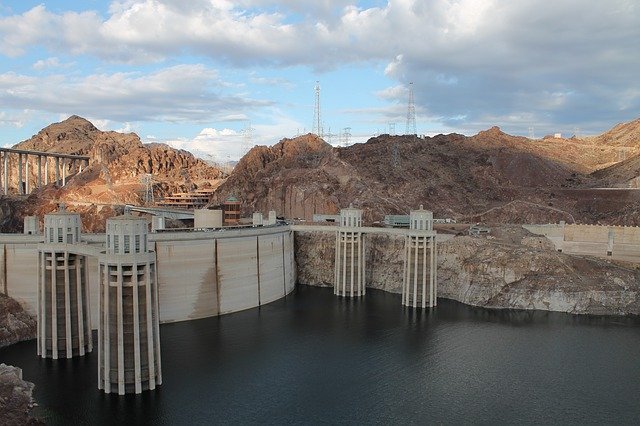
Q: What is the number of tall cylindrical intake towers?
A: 4